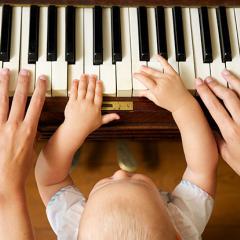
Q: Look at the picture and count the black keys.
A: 11